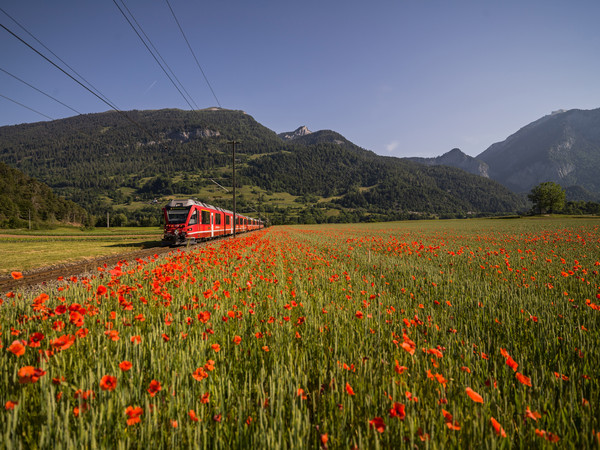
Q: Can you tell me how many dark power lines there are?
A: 7